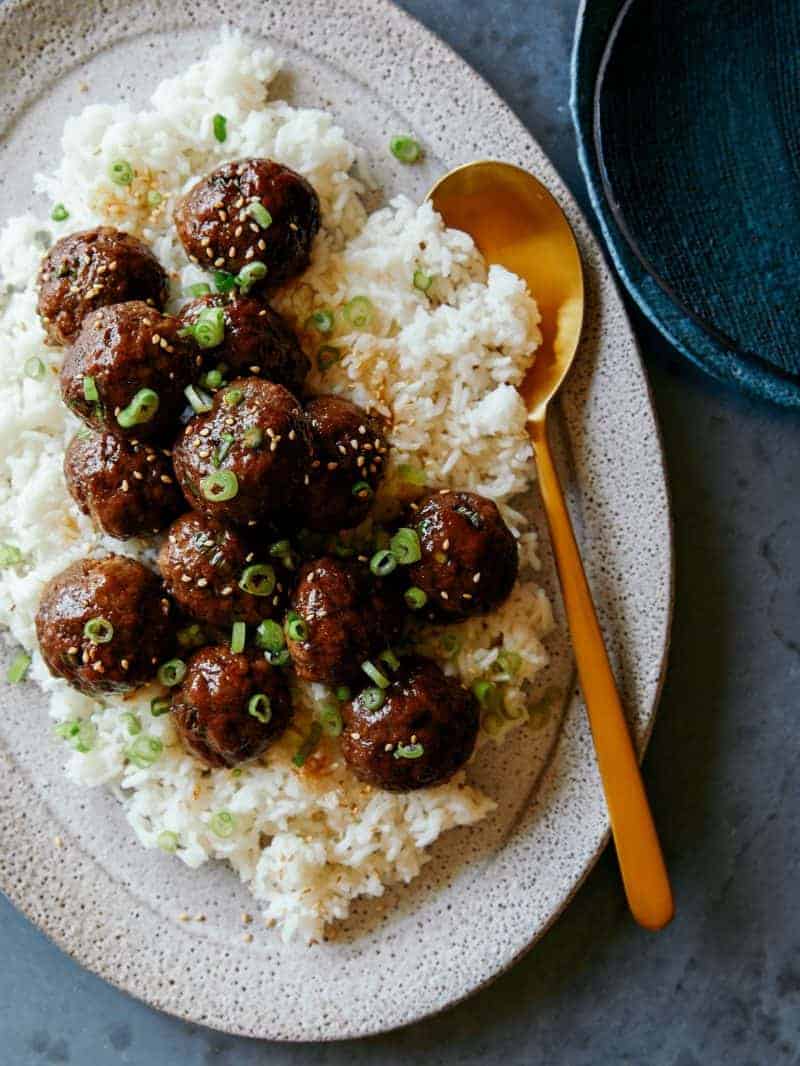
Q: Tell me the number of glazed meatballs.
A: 13